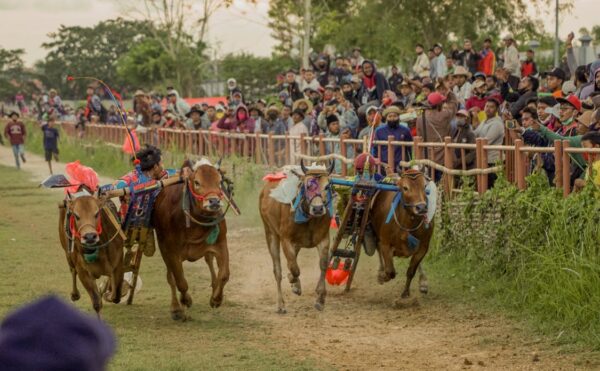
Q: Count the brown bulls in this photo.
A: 4